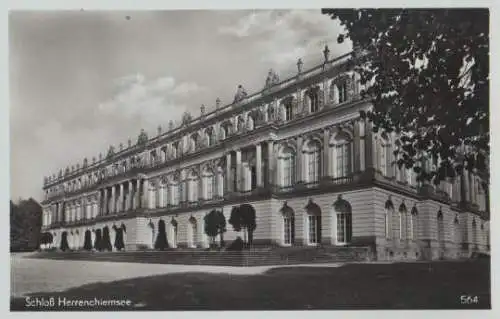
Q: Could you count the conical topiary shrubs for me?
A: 6